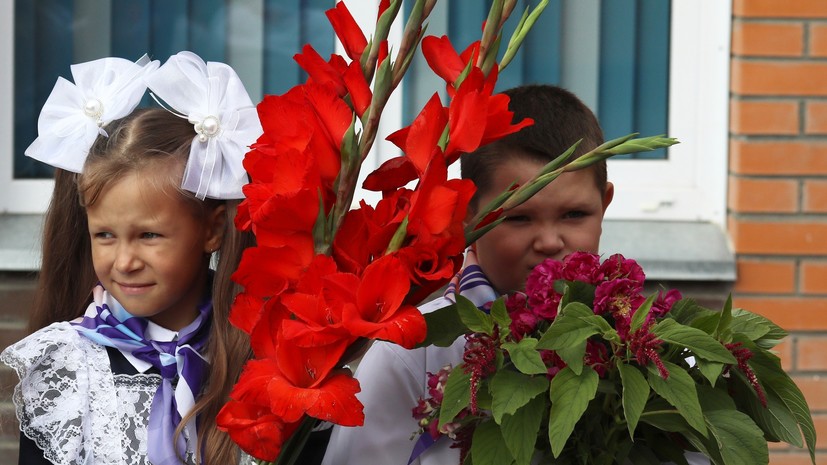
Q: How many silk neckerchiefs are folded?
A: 2